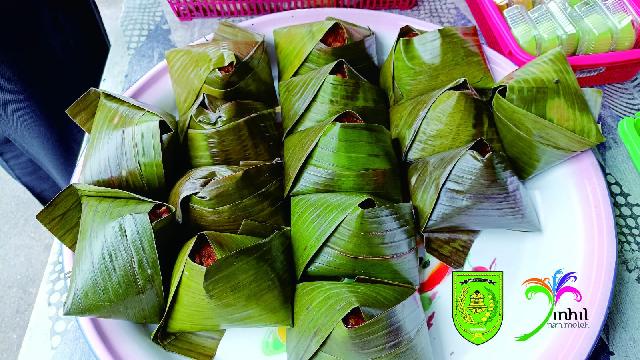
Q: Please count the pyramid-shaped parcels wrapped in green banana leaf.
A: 15